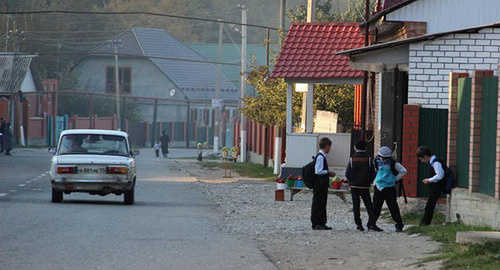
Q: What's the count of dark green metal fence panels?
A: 3